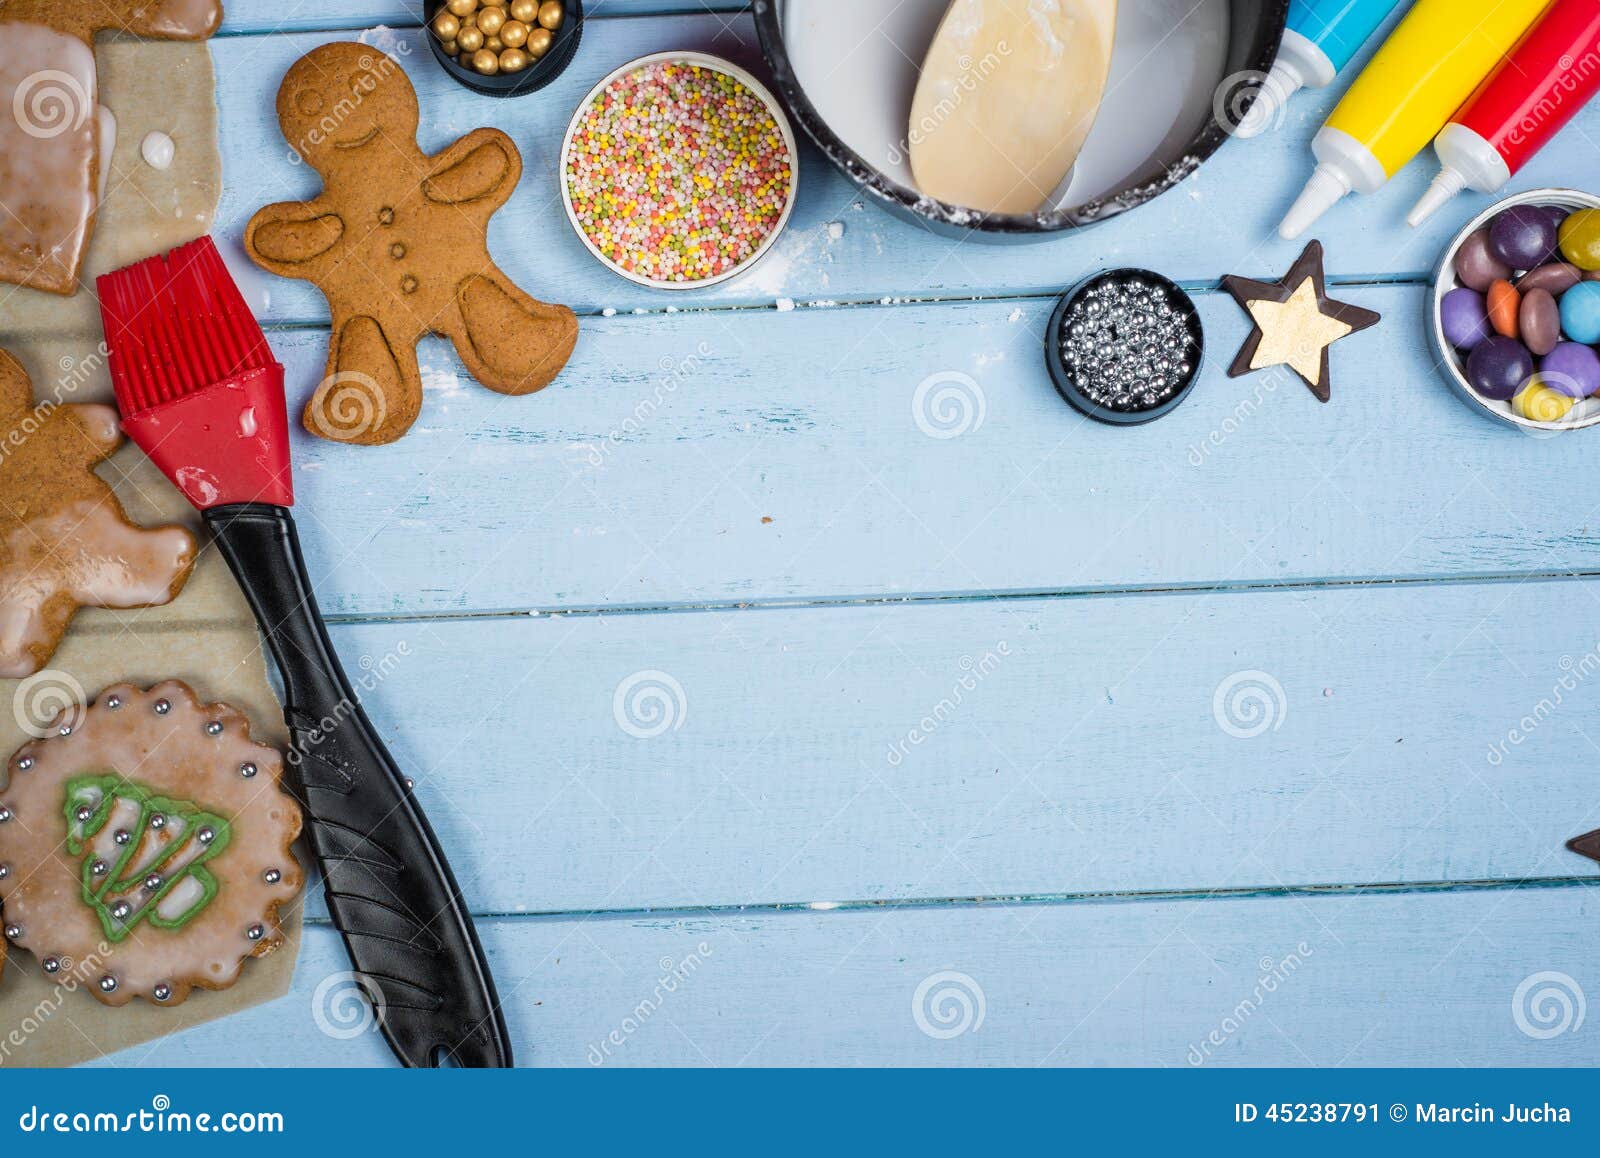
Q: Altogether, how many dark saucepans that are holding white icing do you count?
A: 1